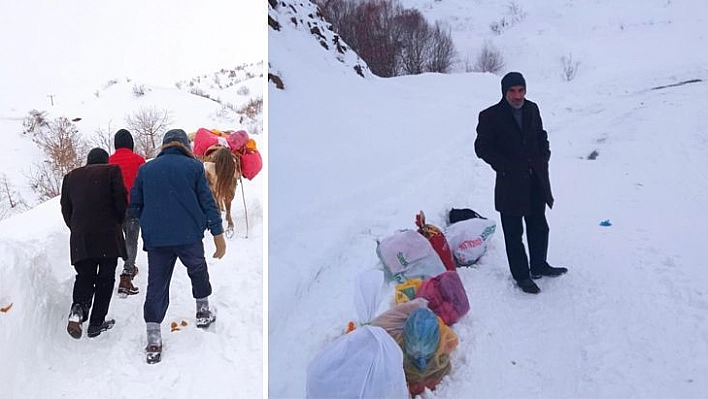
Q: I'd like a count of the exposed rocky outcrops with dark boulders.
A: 1